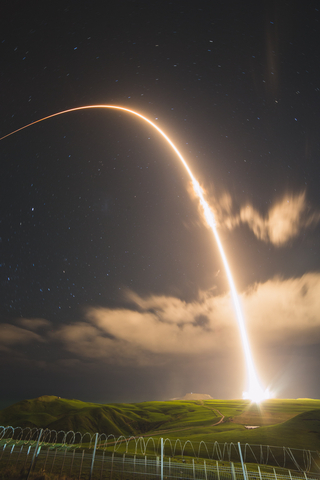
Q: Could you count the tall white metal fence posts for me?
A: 4